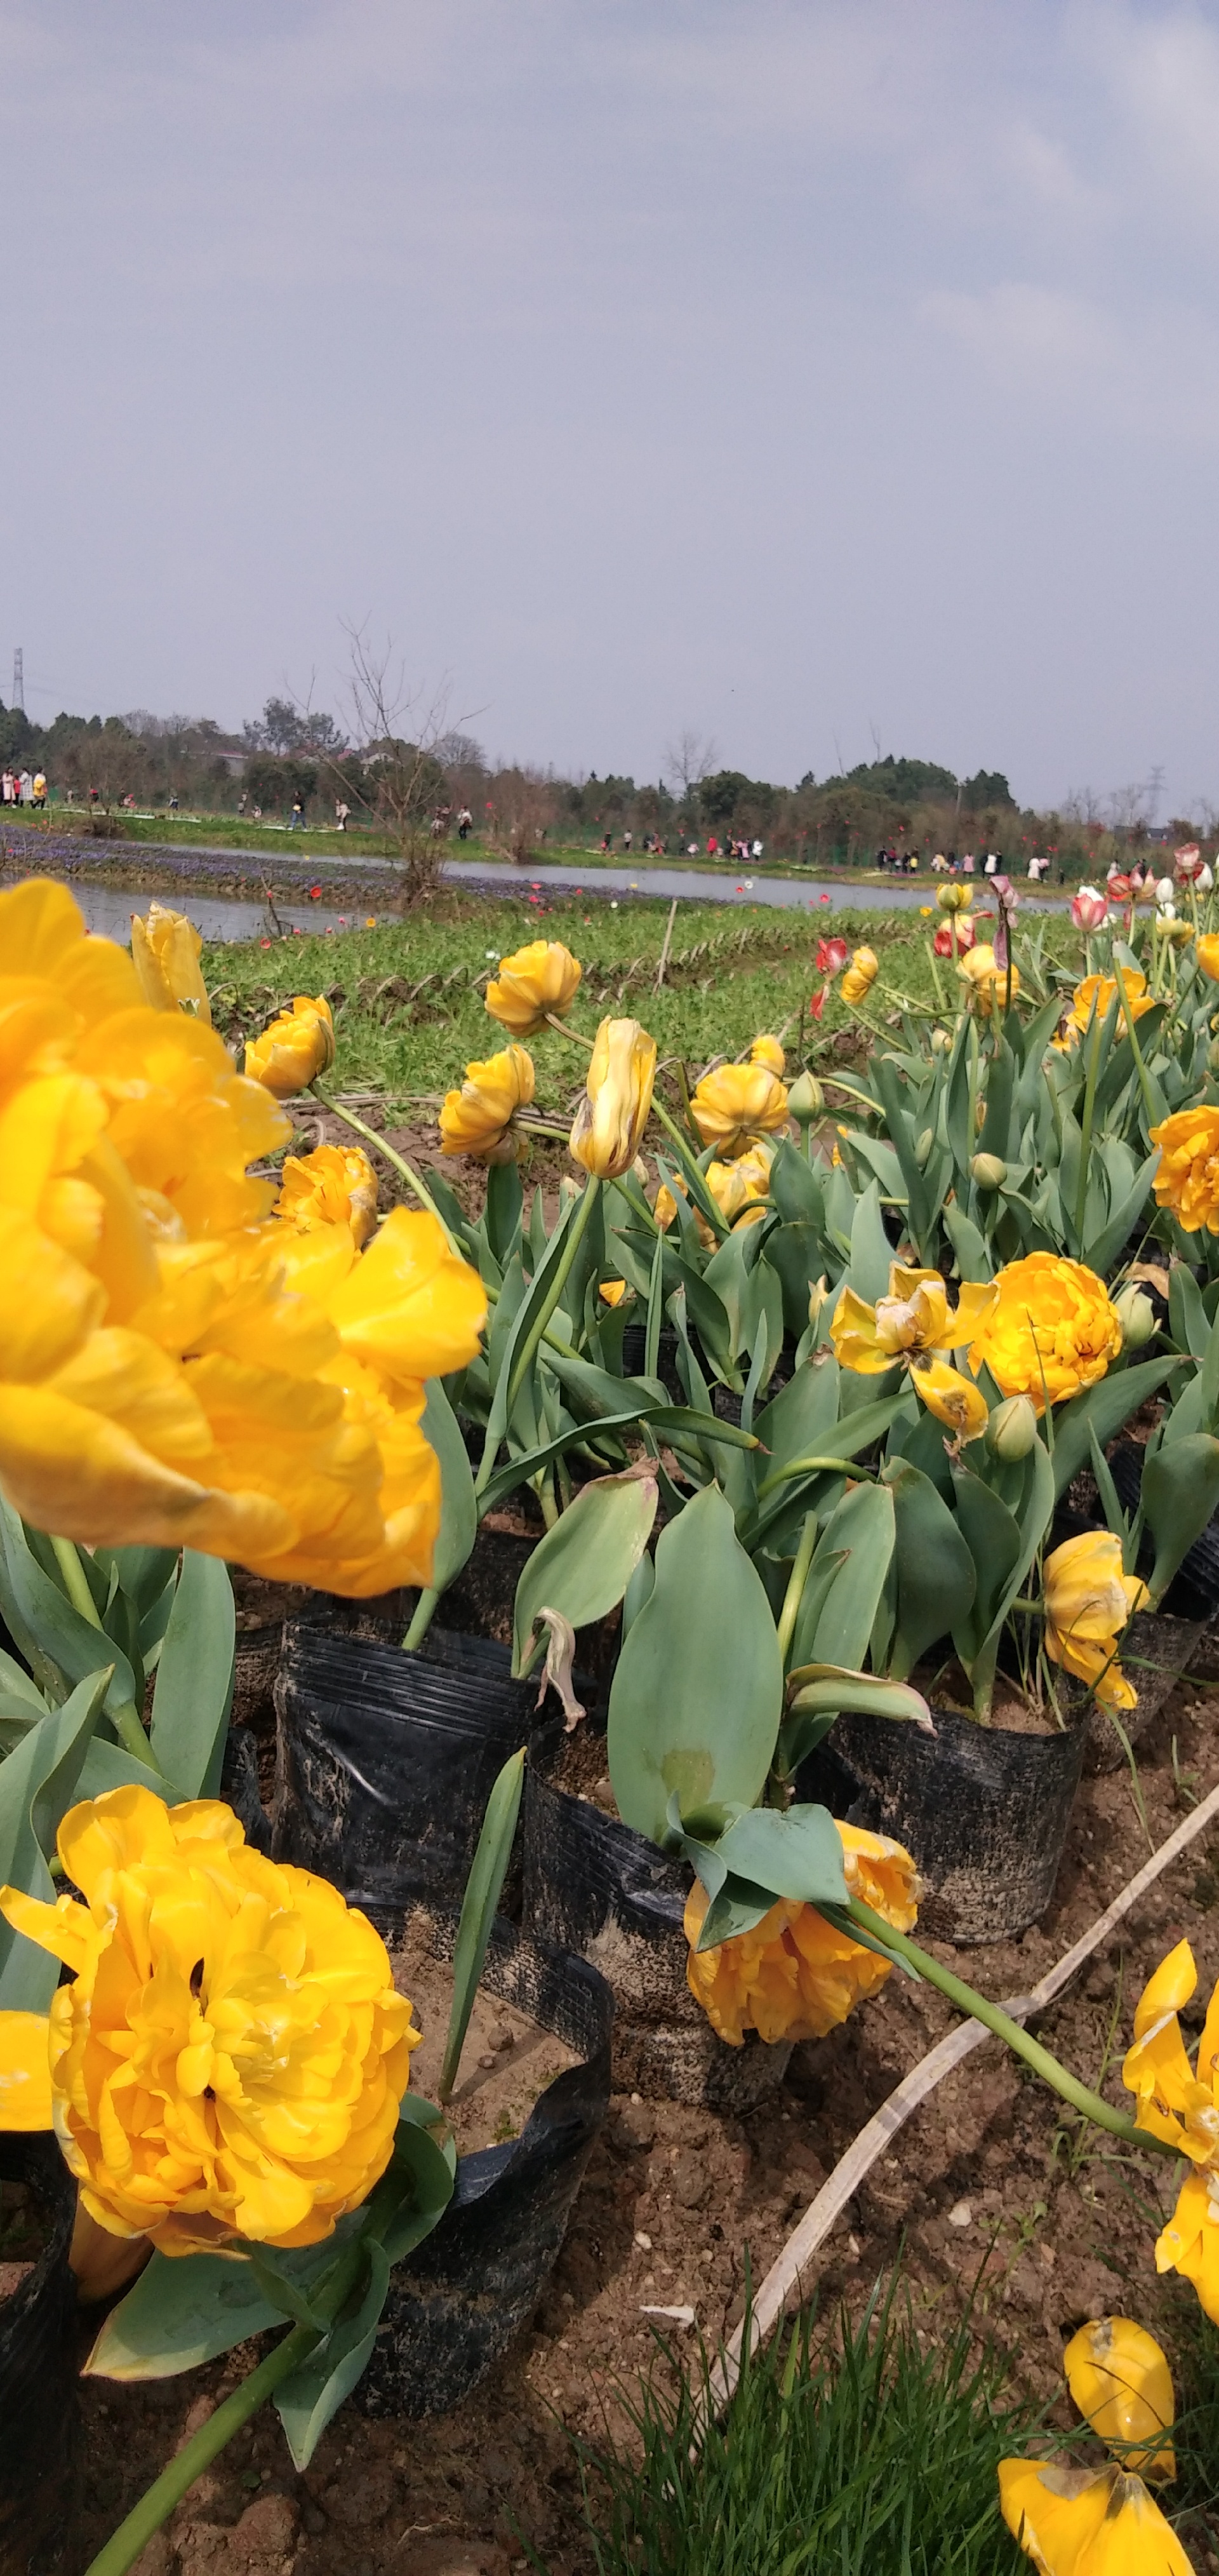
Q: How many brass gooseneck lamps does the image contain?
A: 0